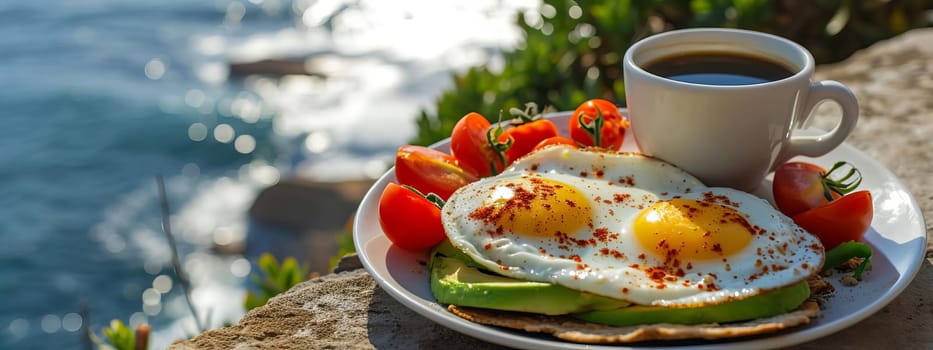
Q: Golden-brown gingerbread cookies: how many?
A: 0